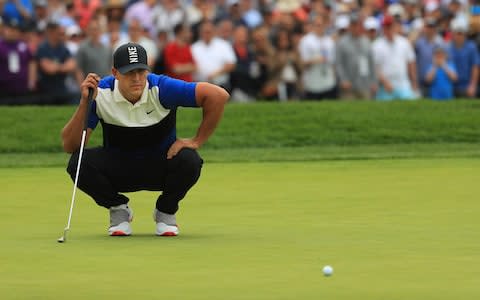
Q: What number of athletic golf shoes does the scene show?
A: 2